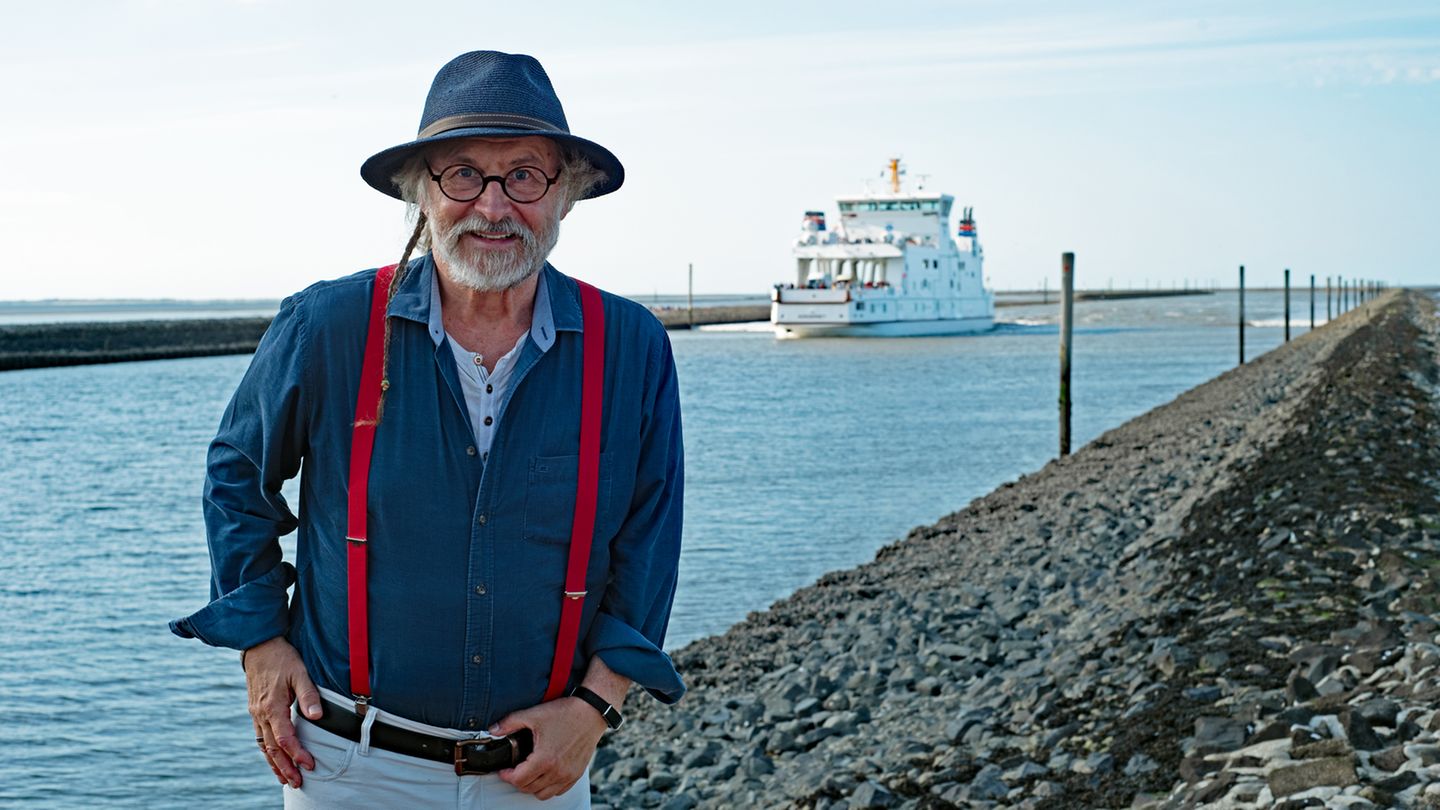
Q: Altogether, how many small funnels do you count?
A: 2